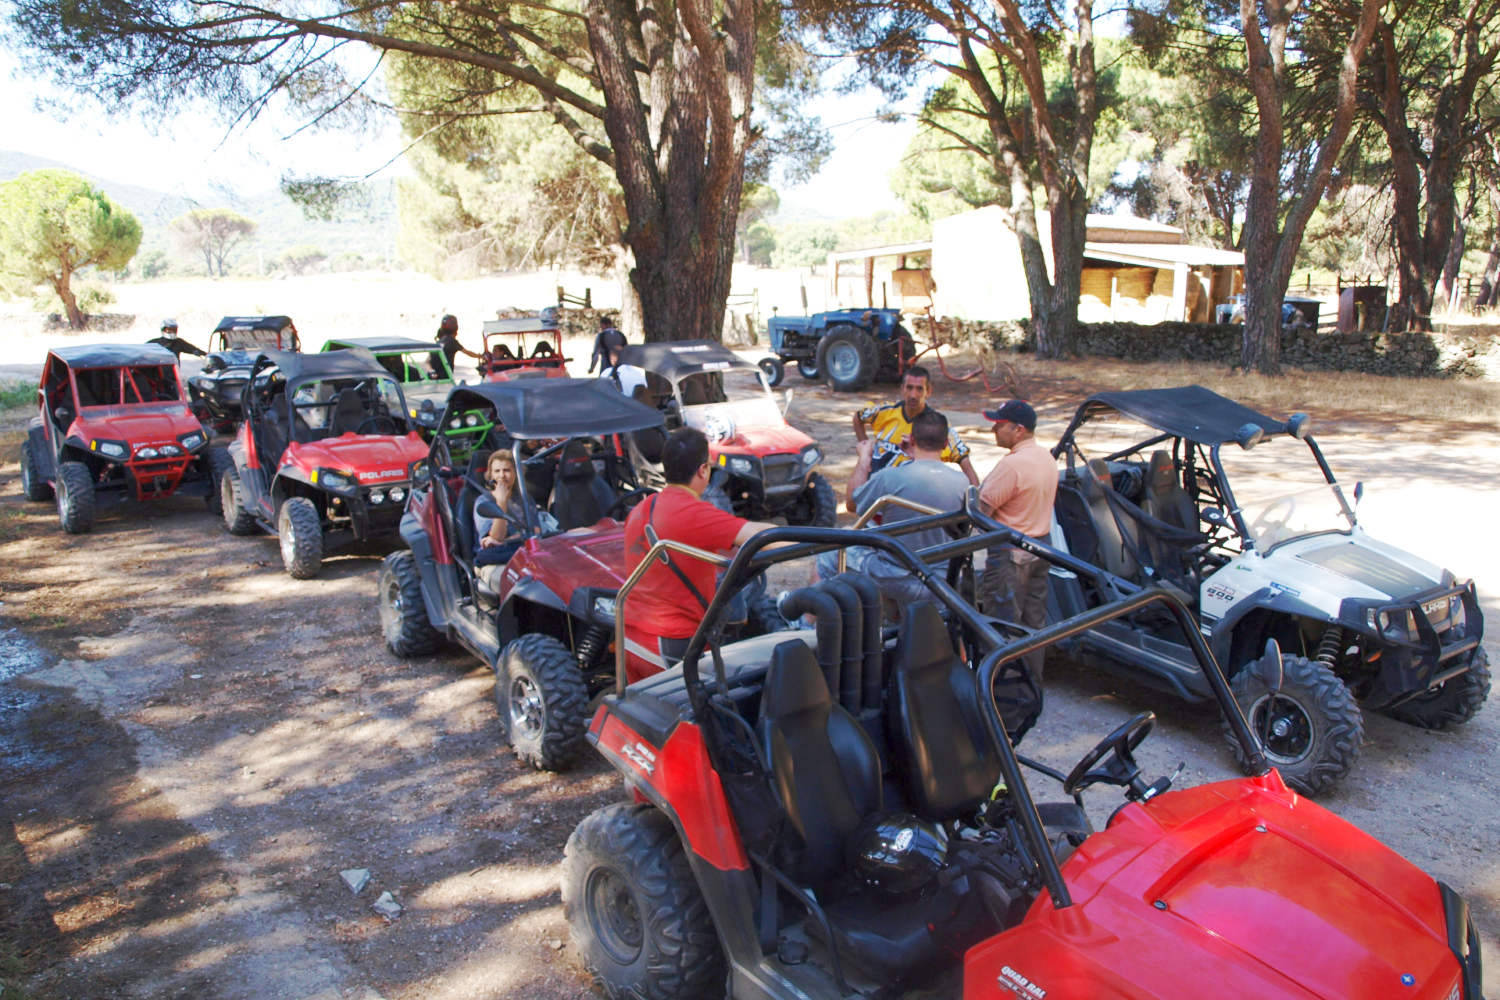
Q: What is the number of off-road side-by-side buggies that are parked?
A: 9